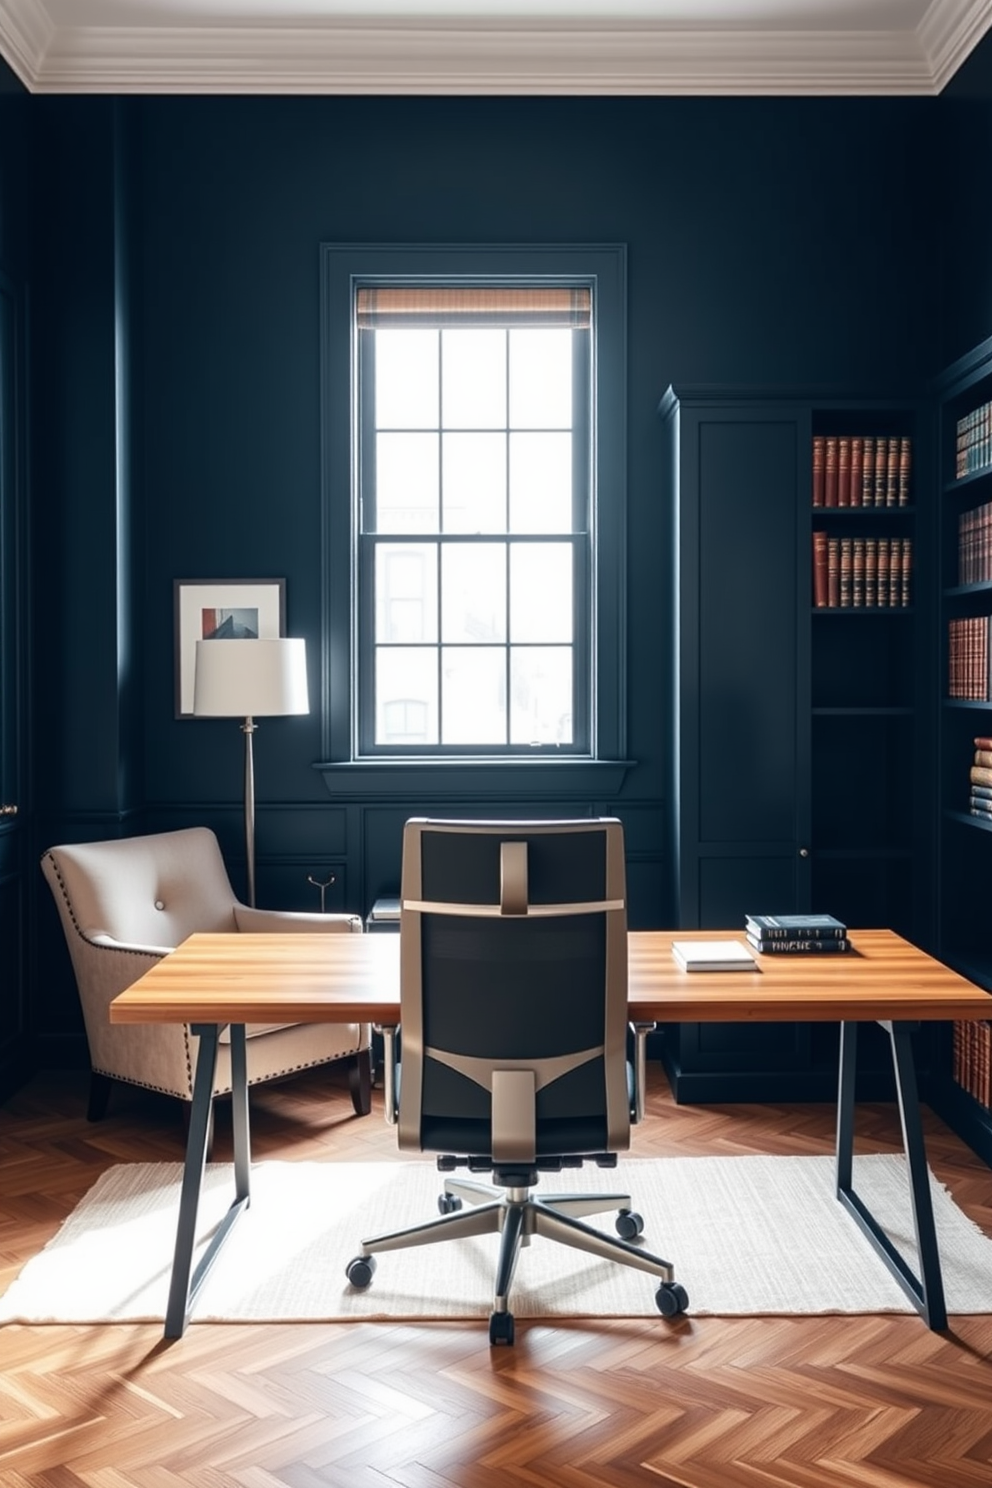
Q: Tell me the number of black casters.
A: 5